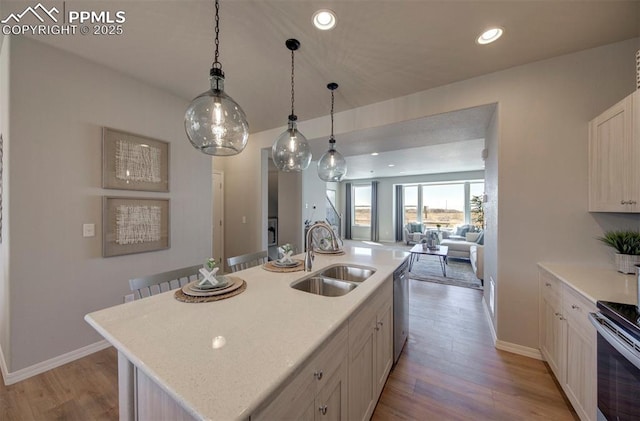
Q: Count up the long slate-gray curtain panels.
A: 3